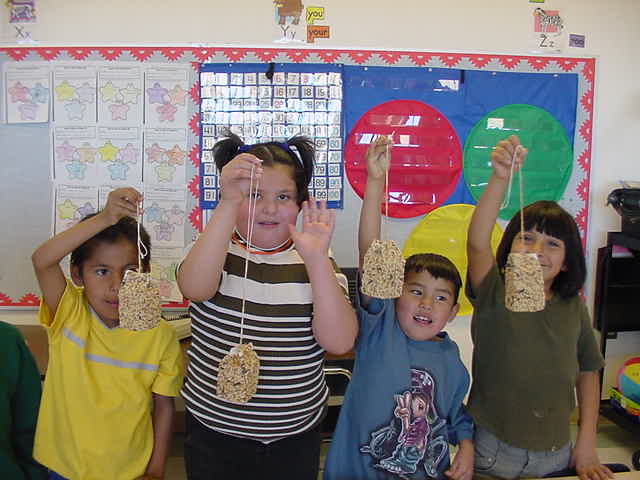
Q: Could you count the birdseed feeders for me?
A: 4